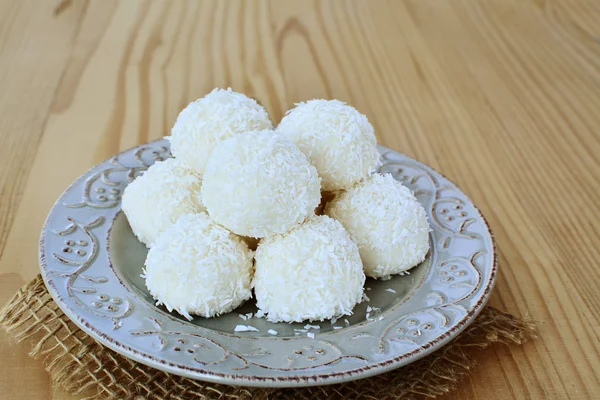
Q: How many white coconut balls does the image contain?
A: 7